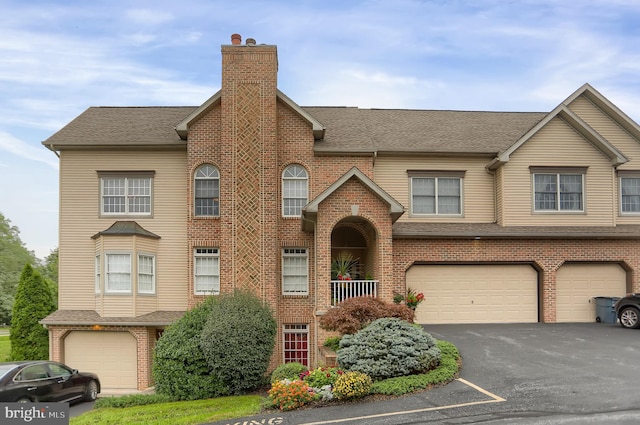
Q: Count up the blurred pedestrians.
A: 0